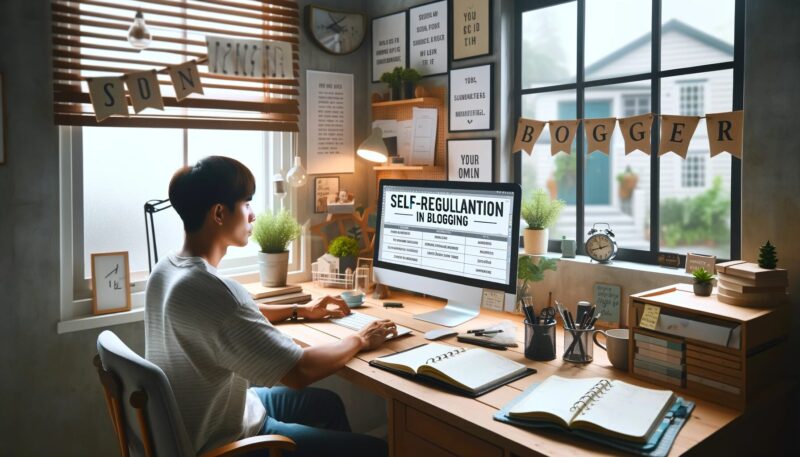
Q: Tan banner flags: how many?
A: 9